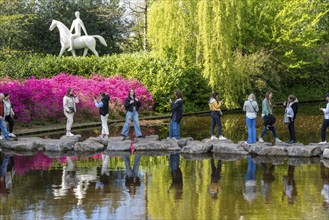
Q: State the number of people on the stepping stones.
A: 11